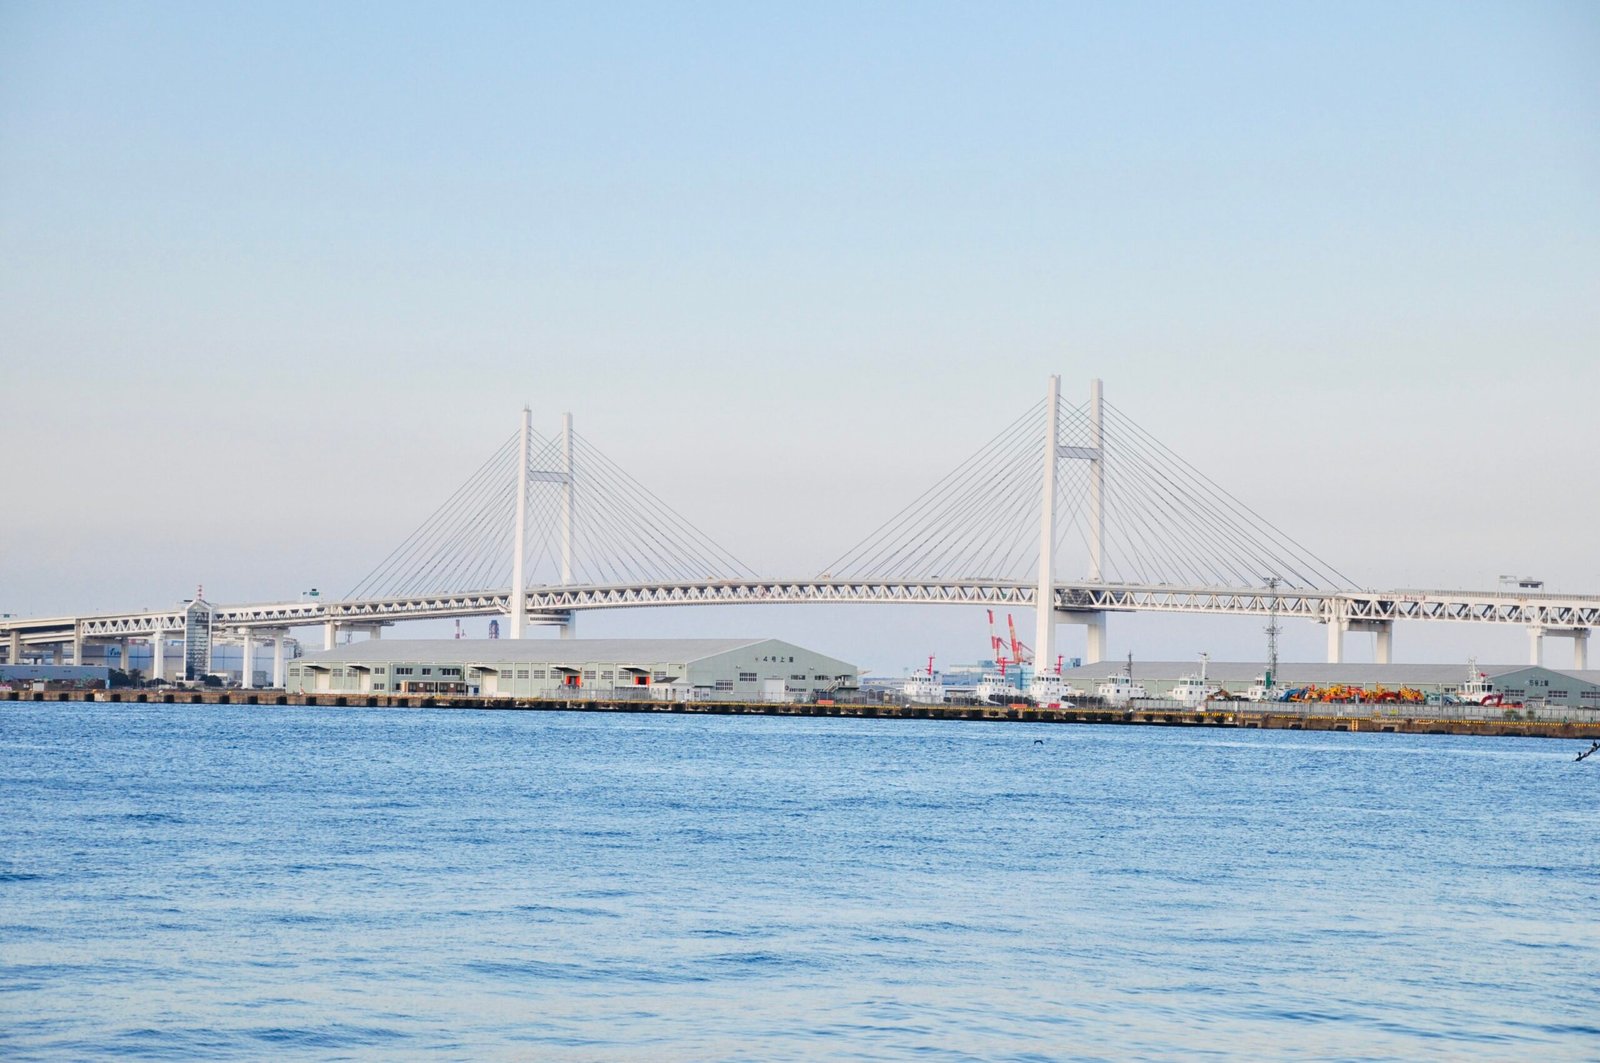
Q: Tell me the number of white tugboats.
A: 7